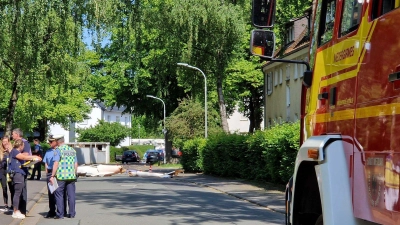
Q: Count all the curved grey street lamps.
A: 2